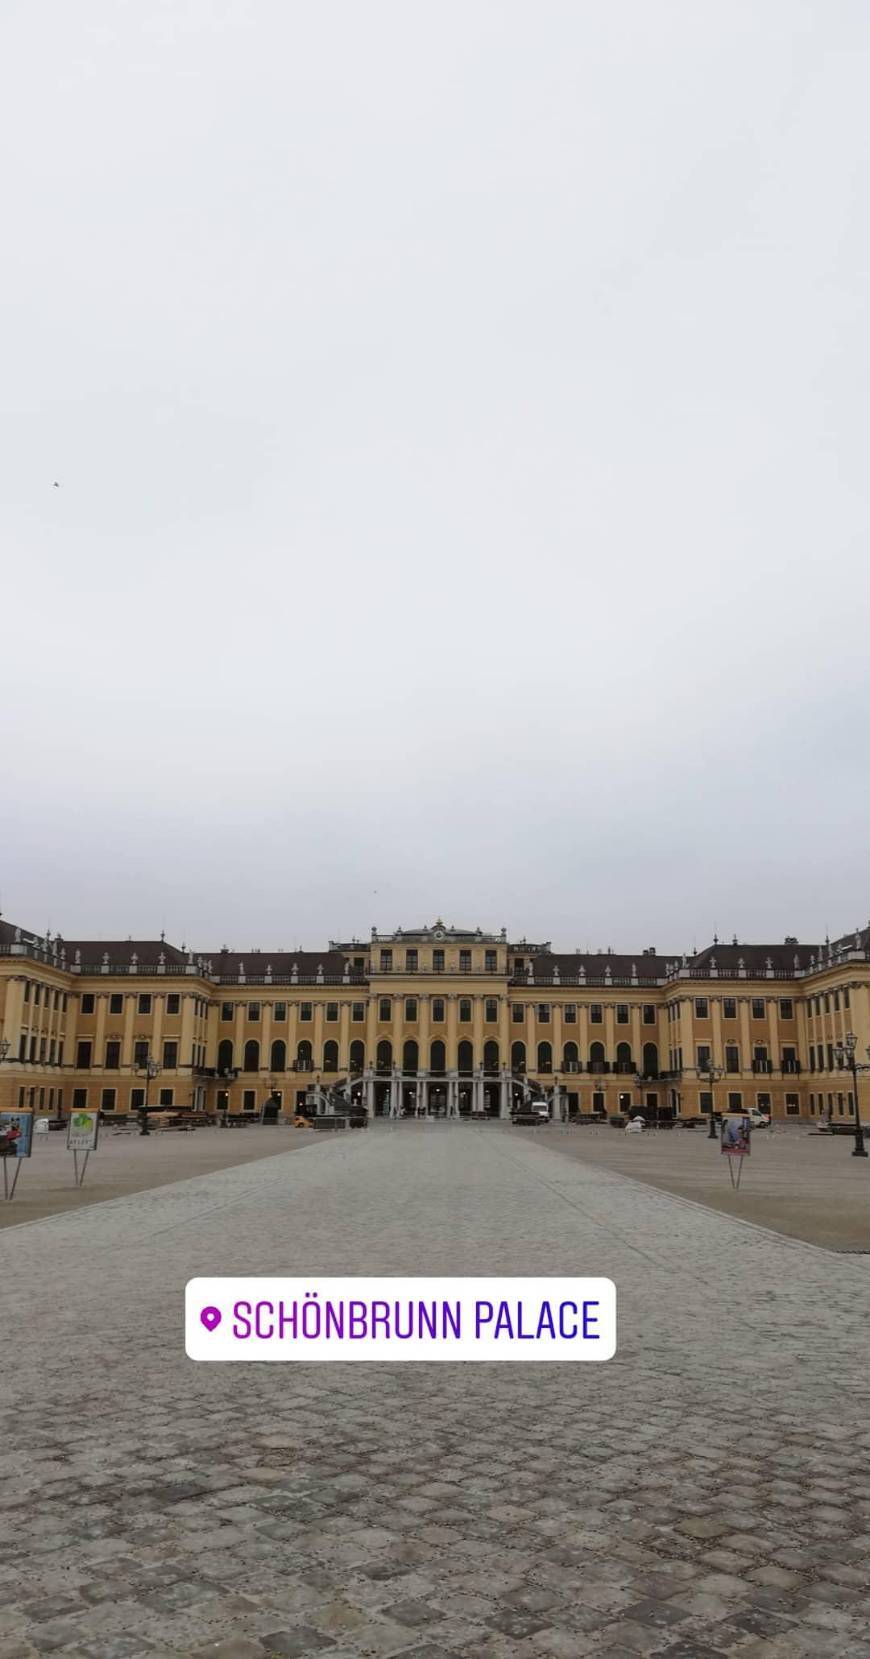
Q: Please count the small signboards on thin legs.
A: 3